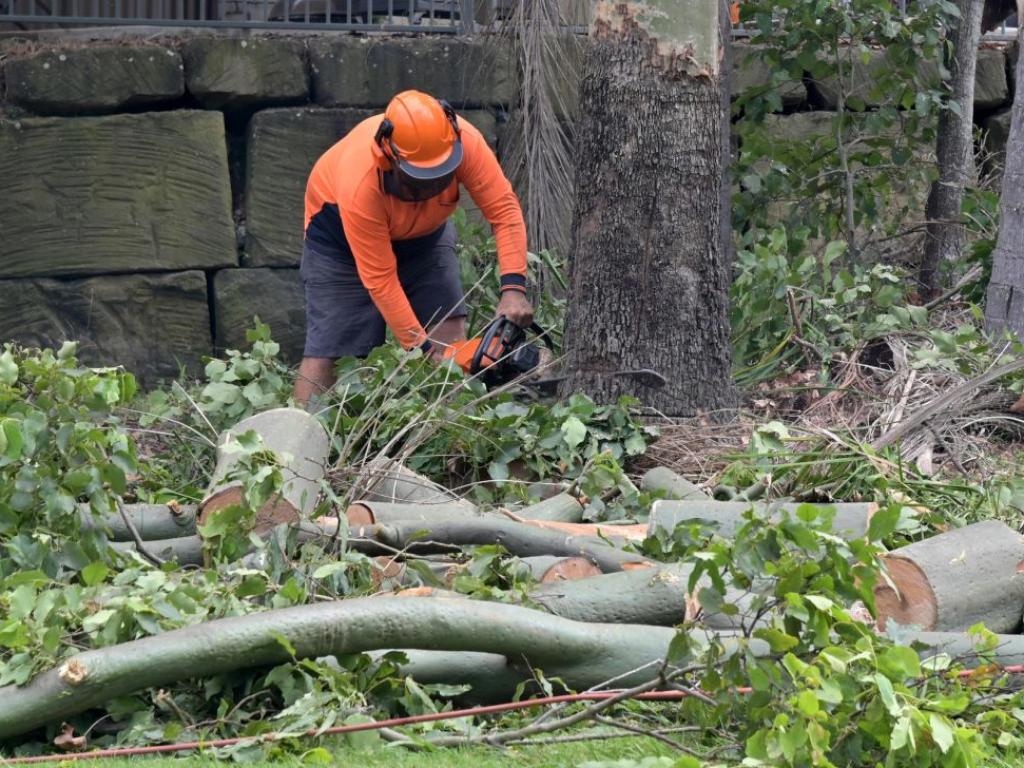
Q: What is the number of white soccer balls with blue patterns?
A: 0